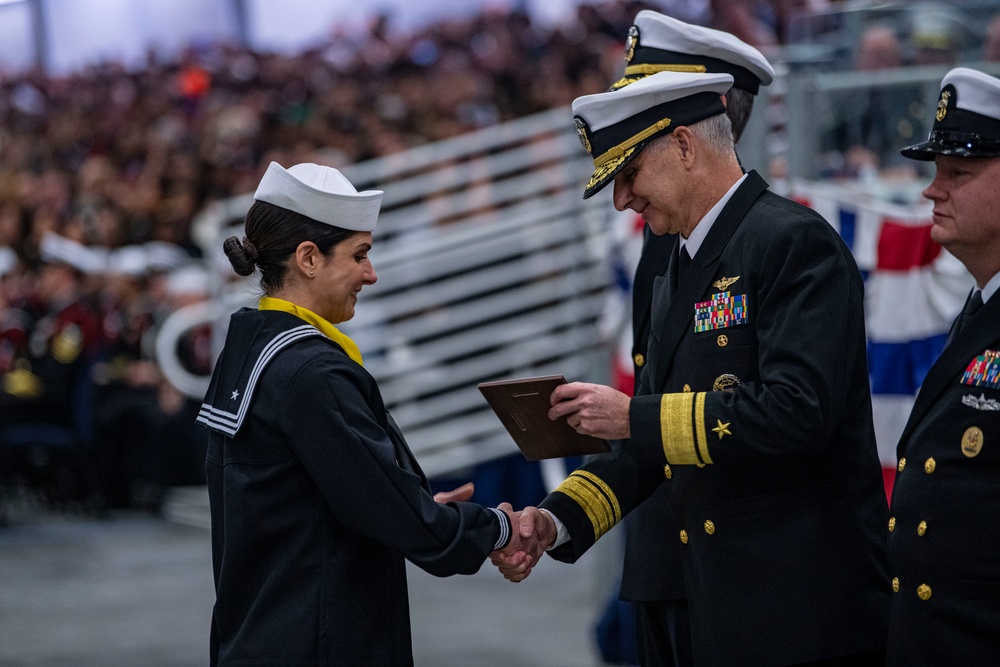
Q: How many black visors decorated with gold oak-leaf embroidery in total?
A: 2